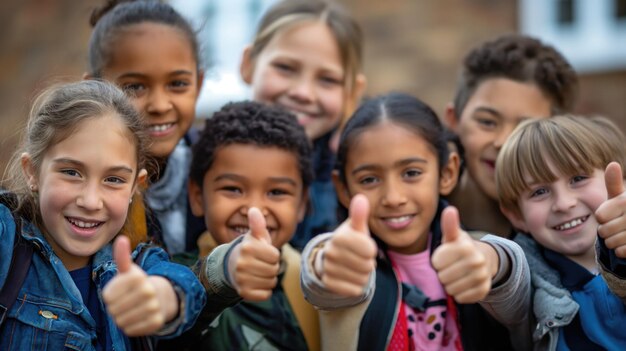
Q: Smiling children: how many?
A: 7